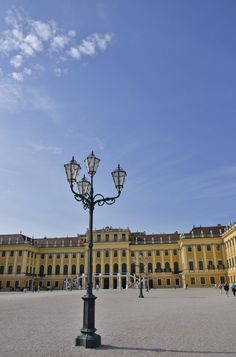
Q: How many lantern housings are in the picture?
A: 4